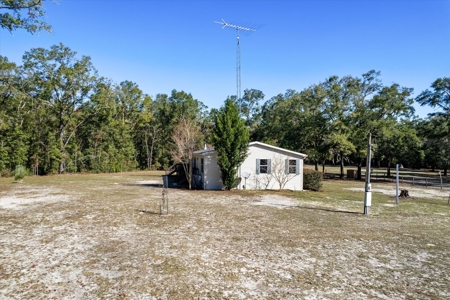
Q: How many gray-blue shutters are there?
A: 4